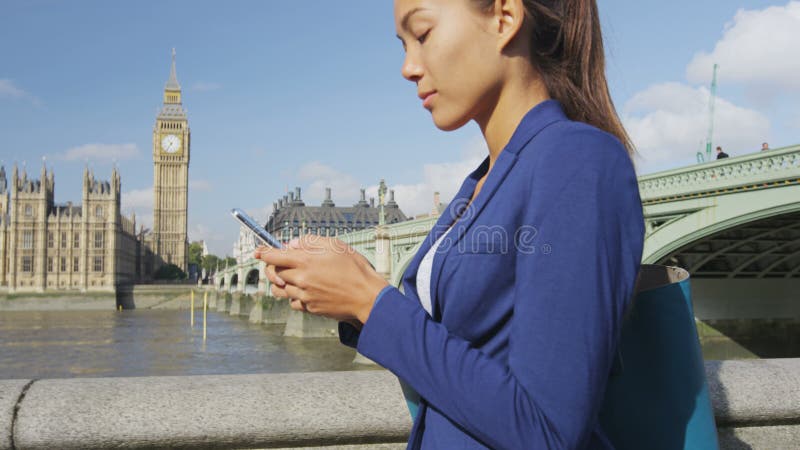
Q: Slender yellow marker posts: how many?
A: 2